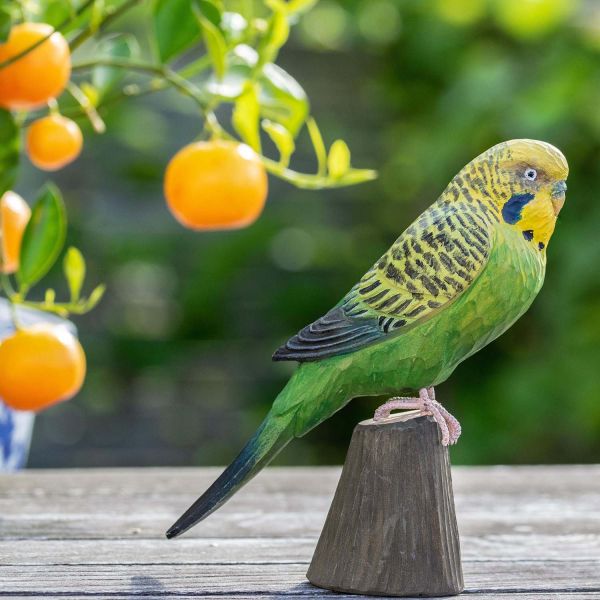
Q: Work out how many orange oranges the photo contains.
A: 5